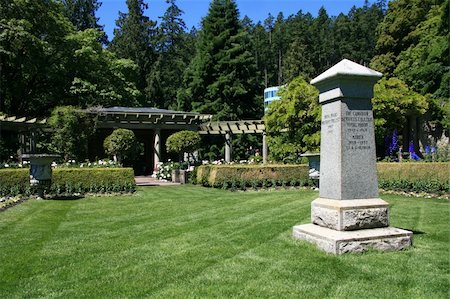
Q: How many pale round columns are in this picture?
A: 3